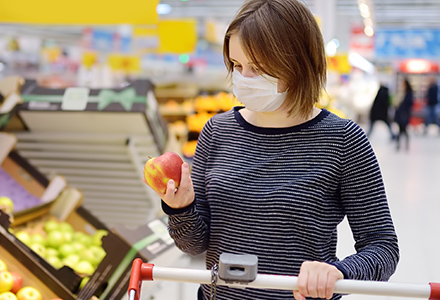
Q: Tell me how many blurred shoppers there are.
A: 3